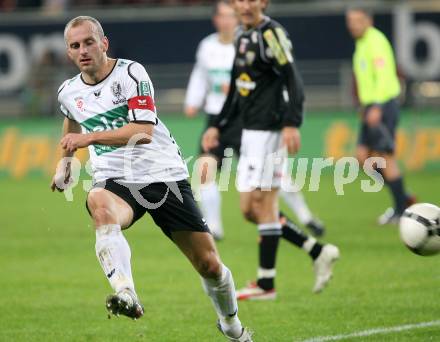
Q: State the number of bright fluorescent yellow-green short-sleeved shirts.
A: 1